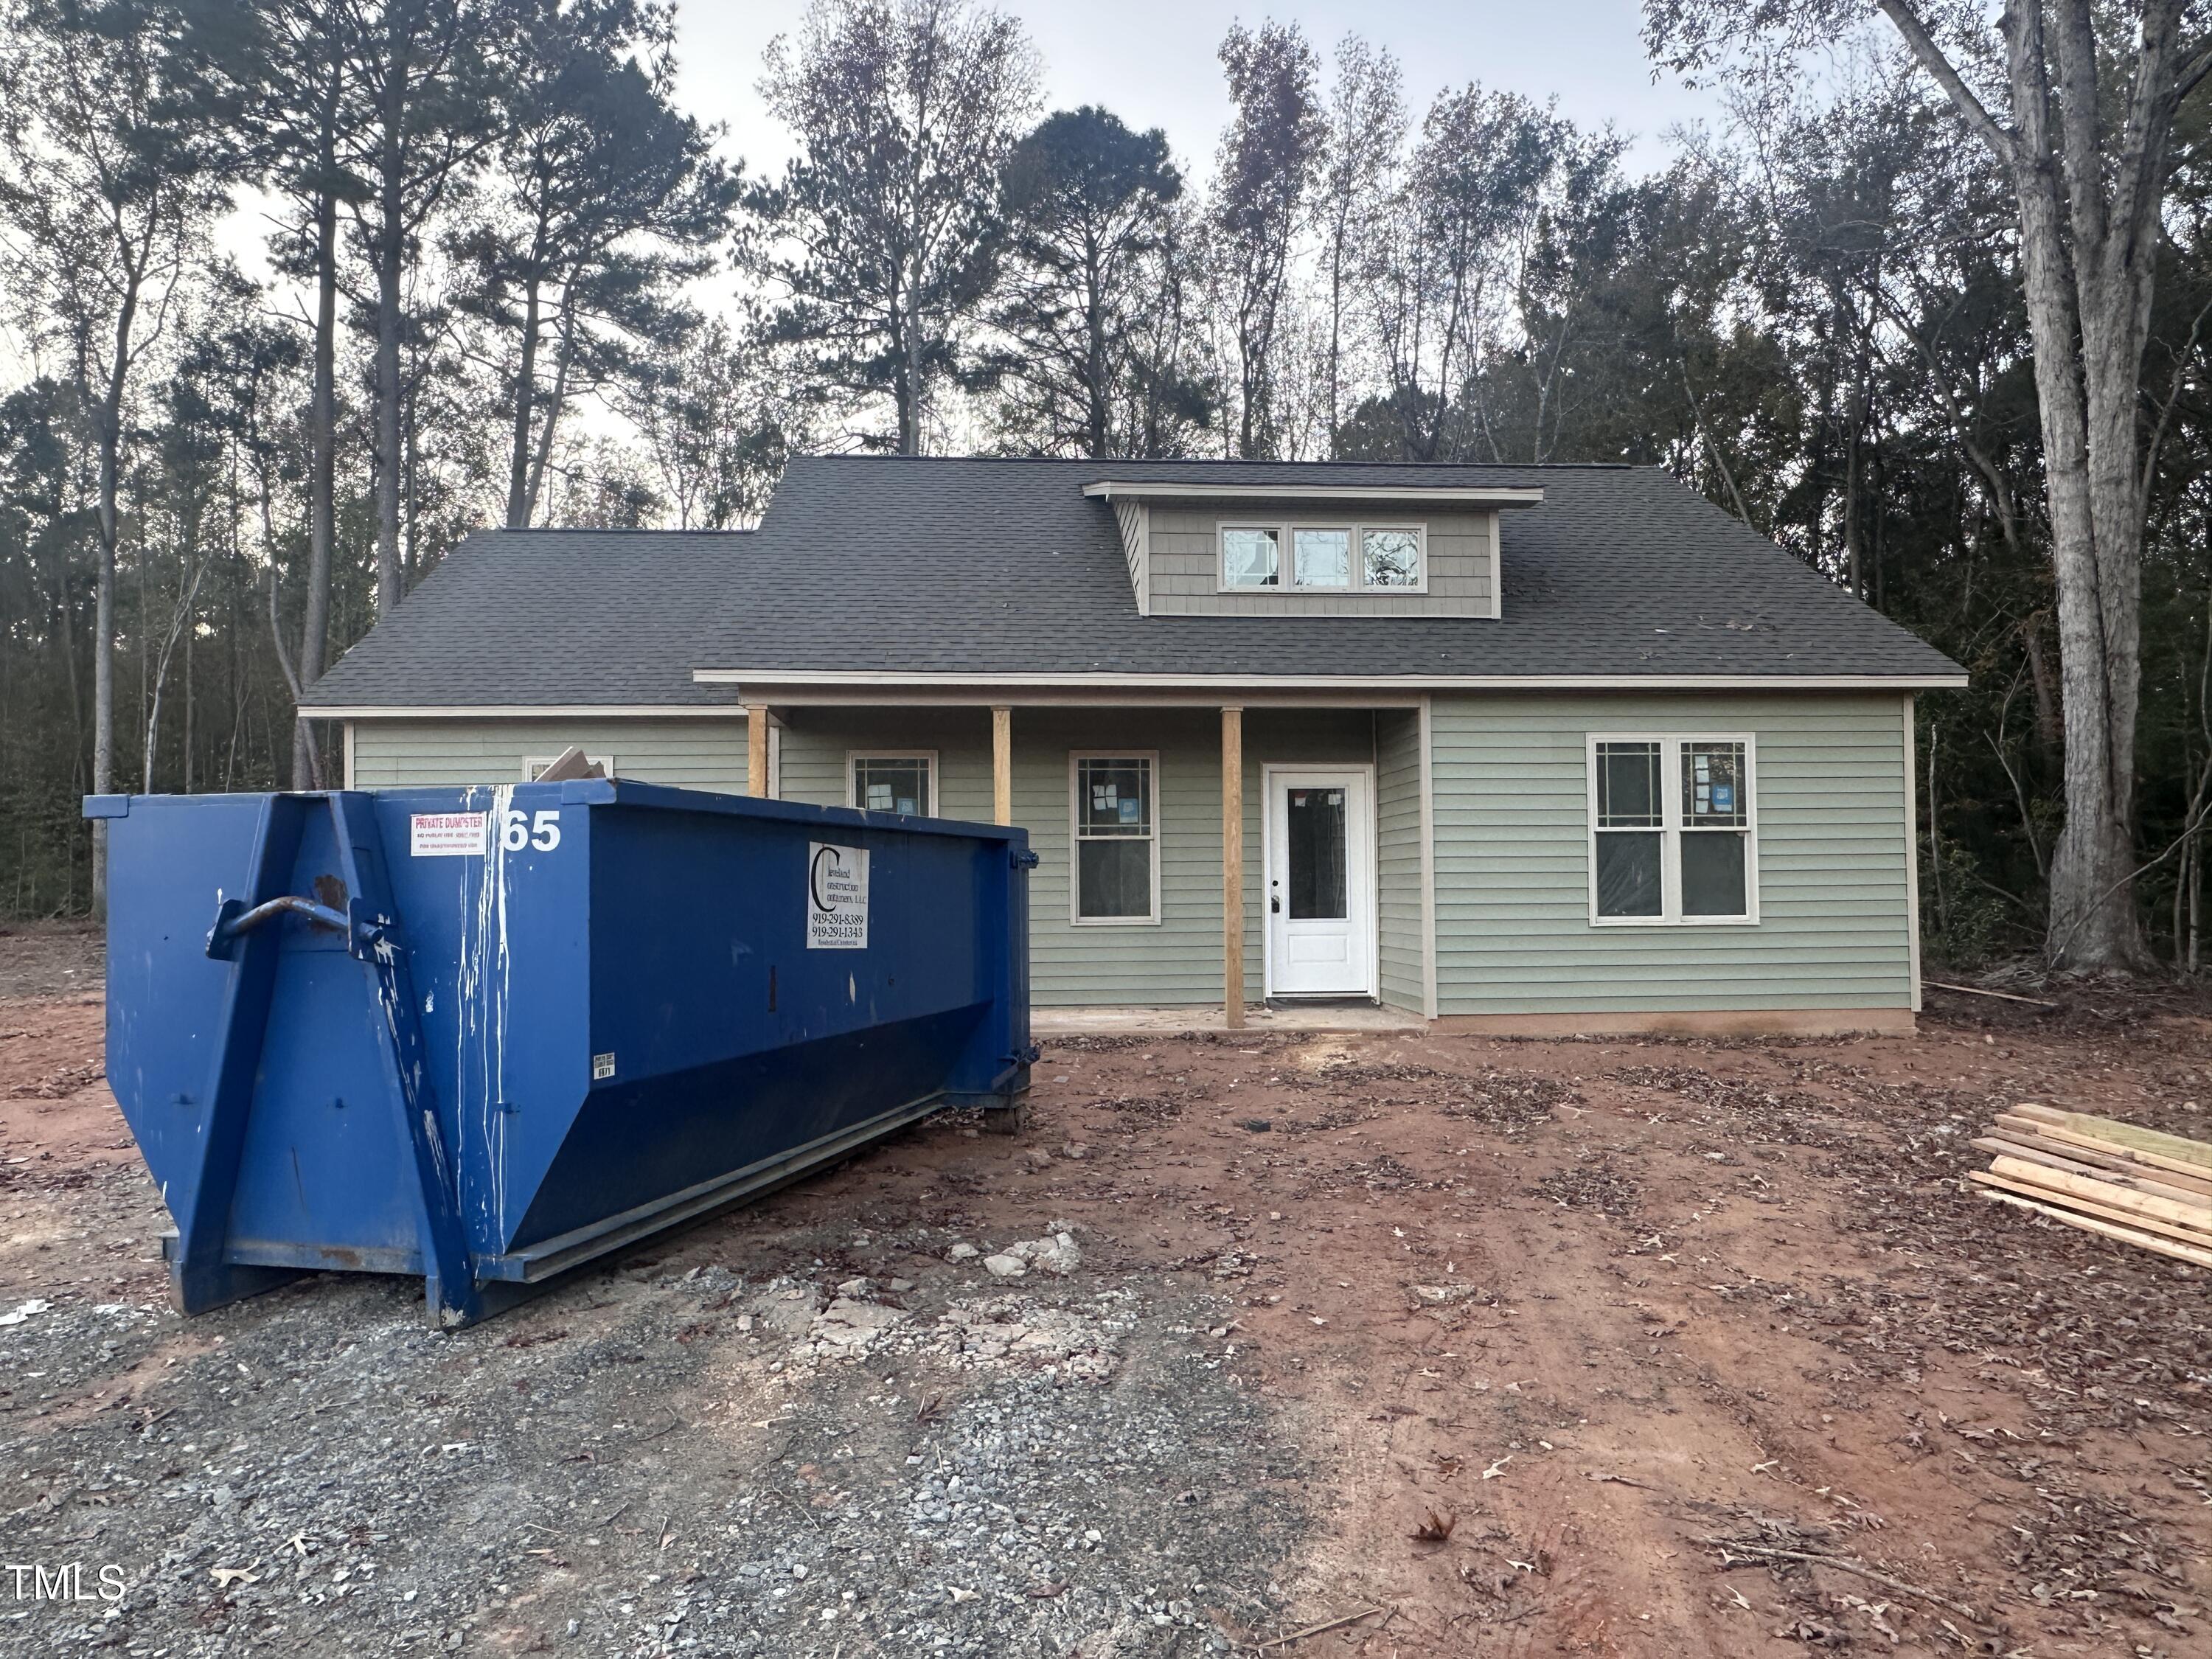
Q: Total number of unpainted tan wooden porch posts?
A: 3